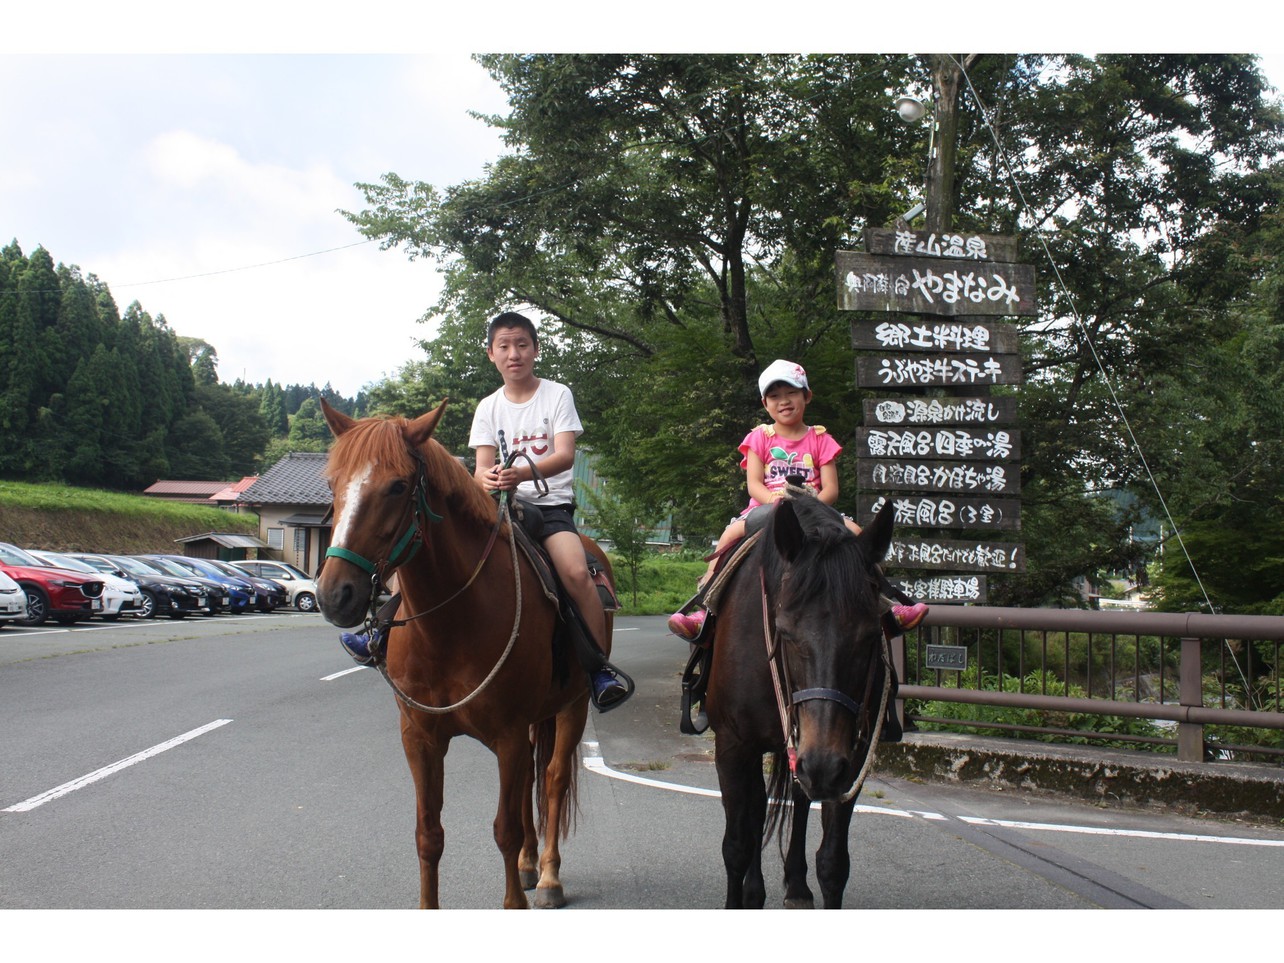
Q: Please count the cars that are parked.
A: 8